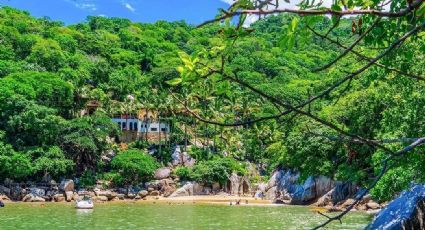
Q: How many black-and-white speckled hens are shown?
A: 0